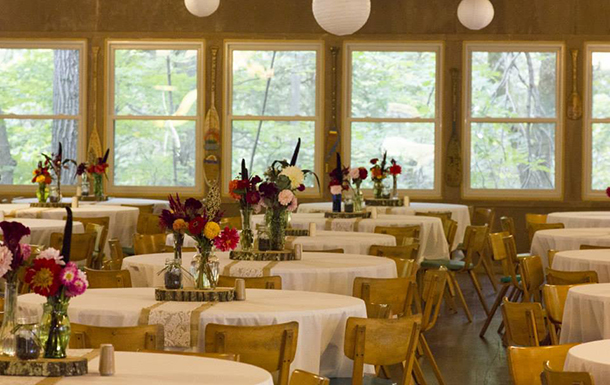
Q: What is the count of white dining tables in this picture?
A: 14